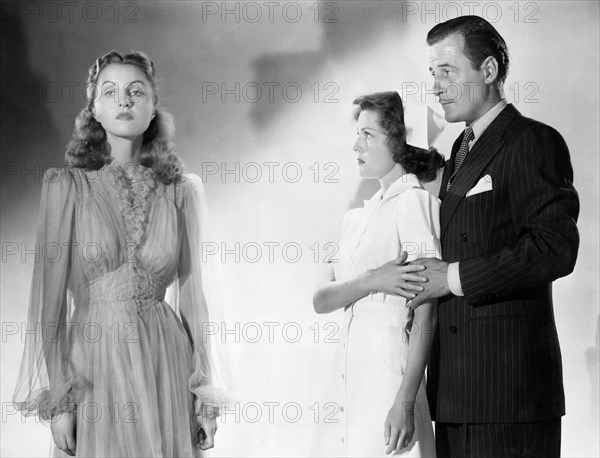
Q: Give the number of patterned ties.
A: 1